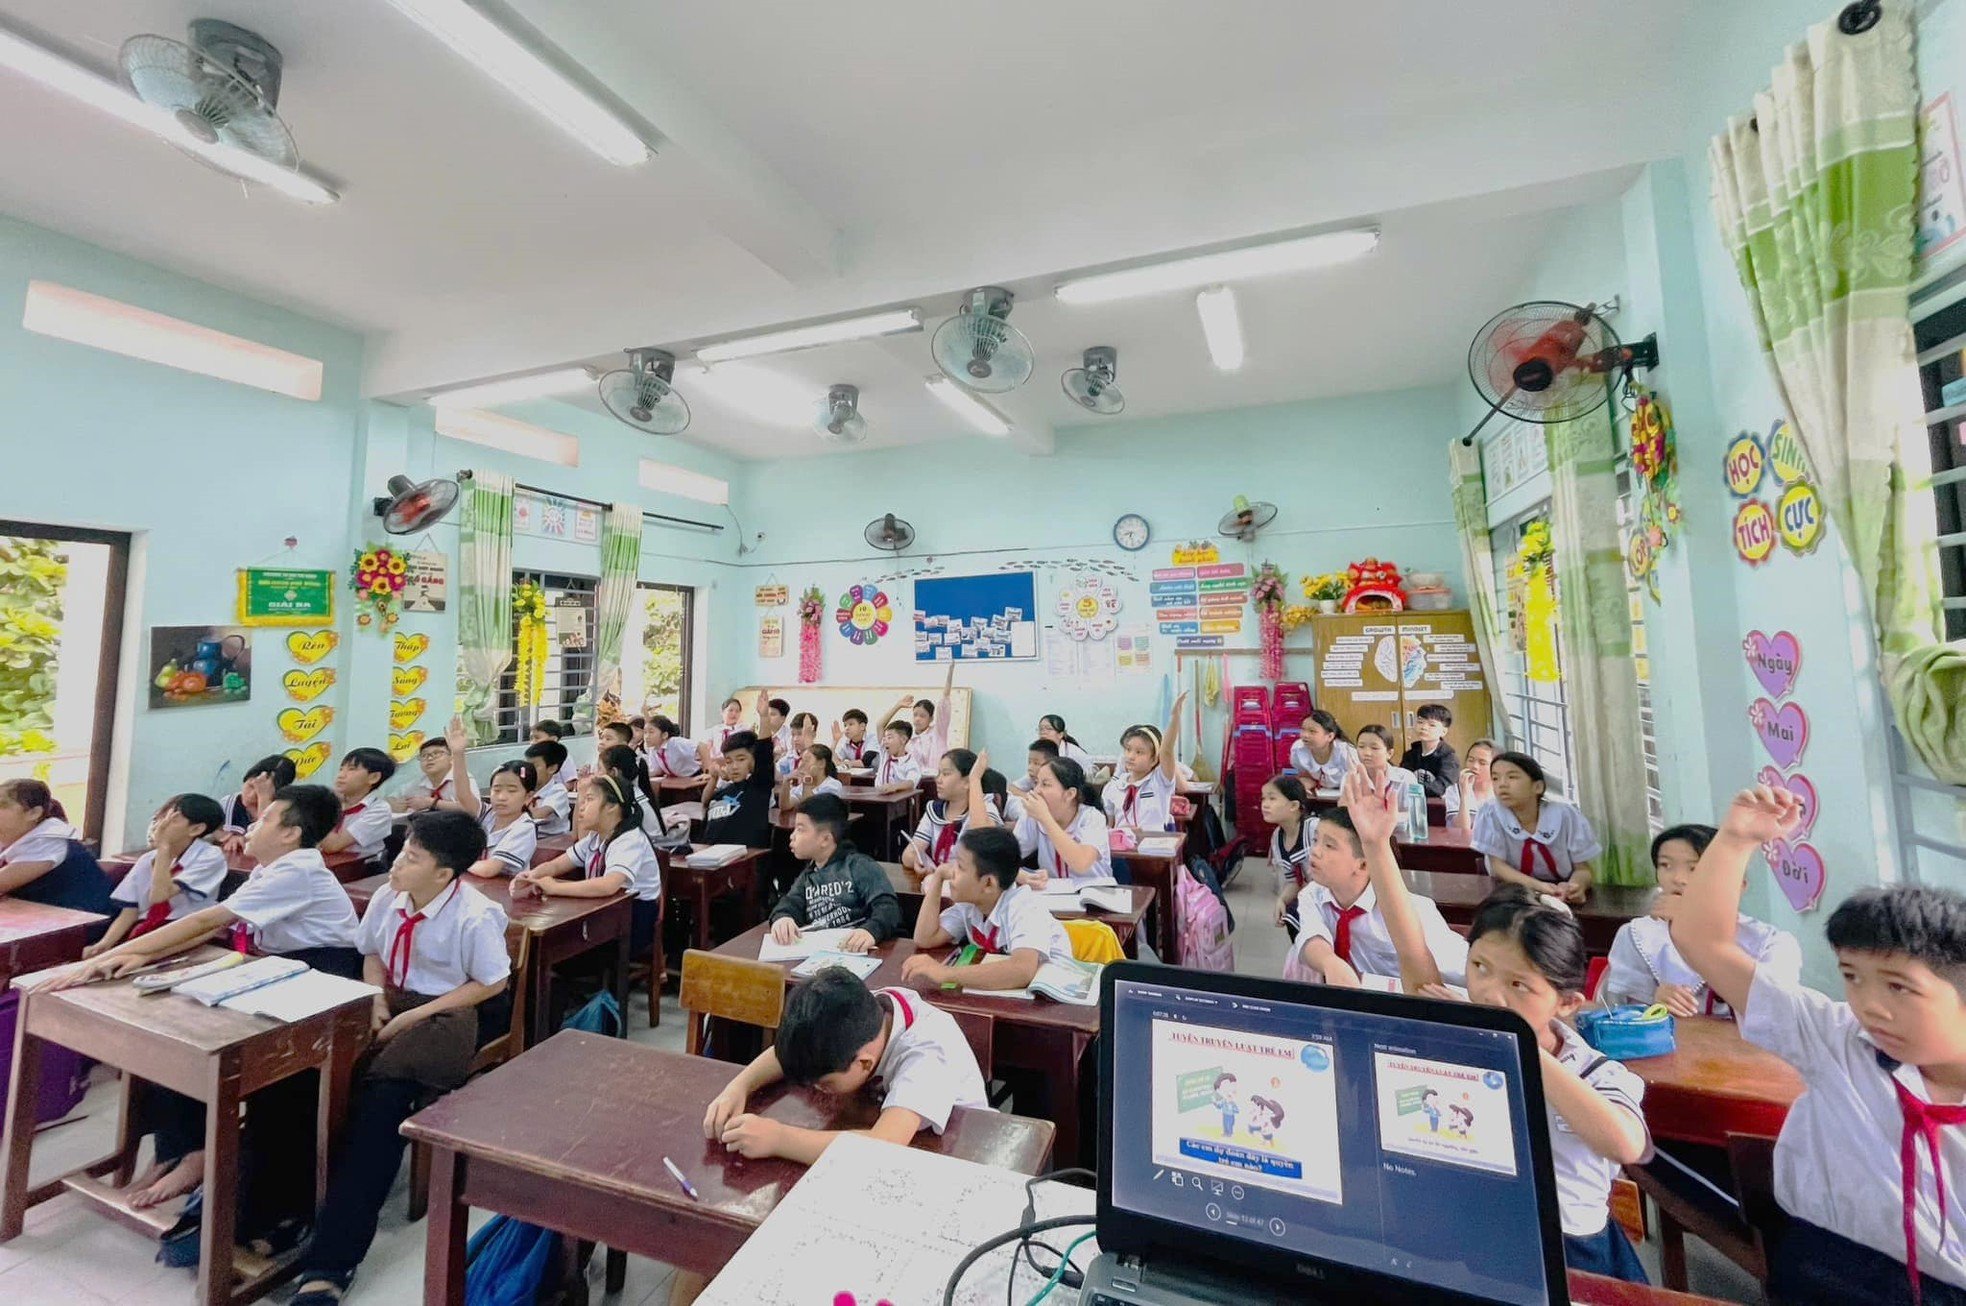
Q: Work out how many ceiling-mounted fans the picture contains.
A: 5